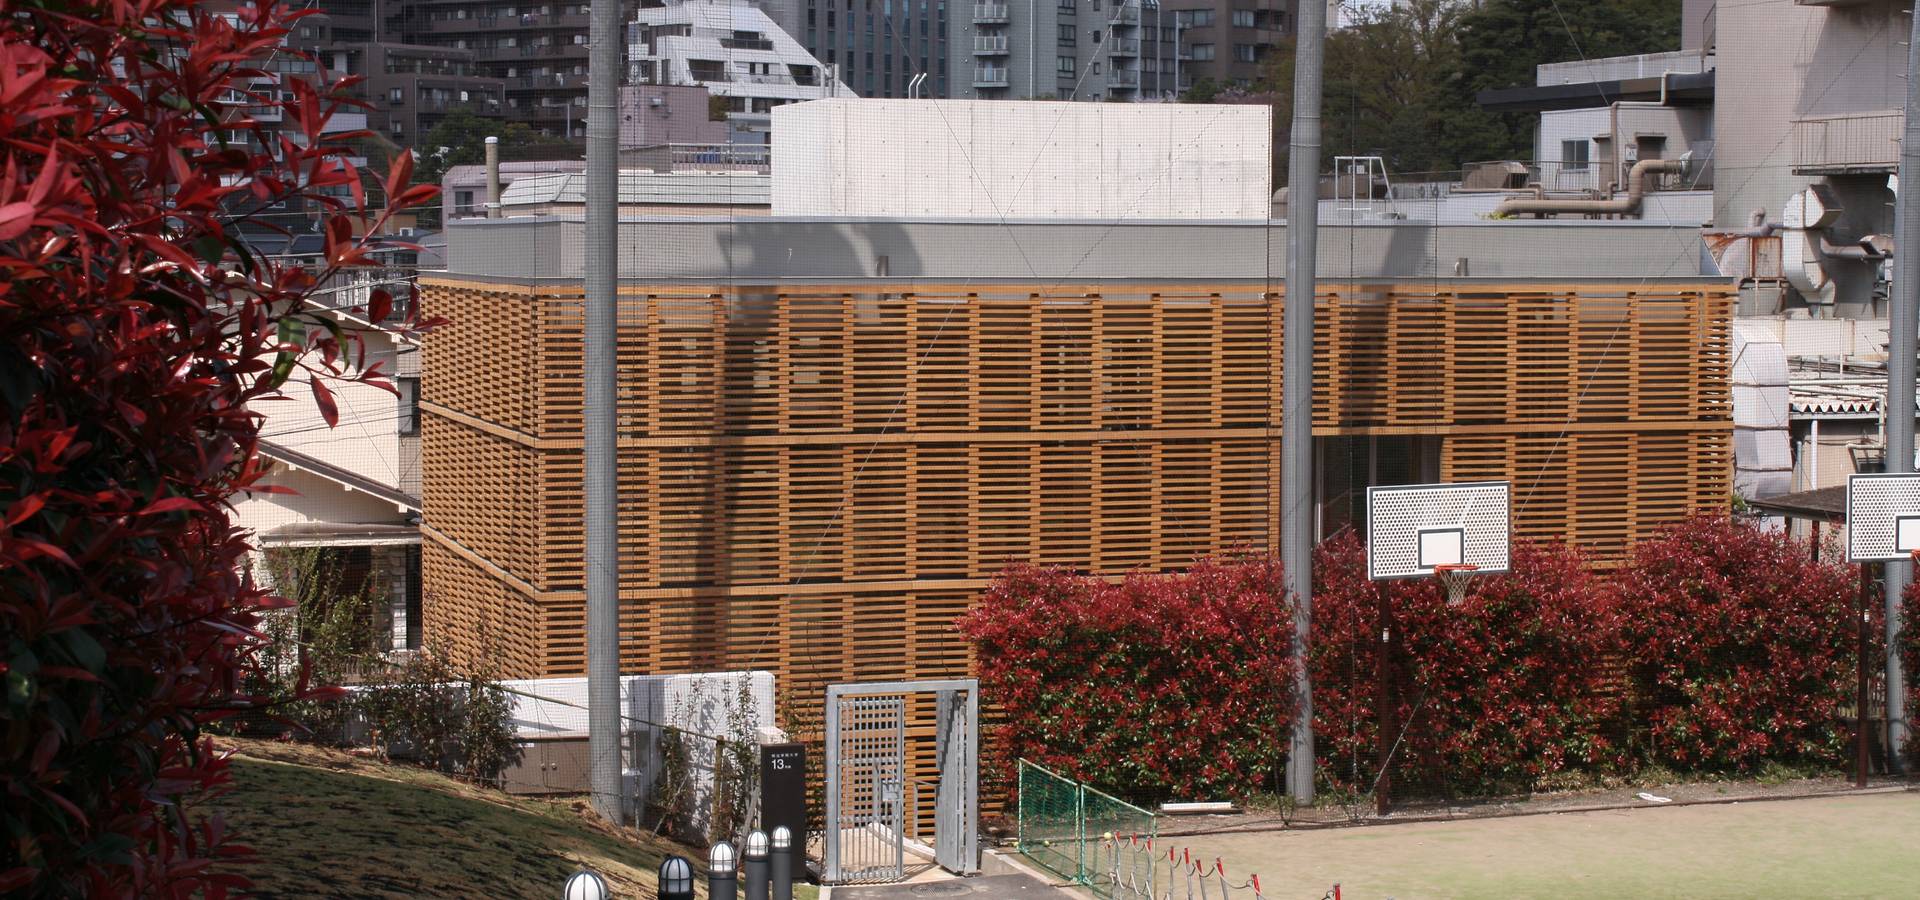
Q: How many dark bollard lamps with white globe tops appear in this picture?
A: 5